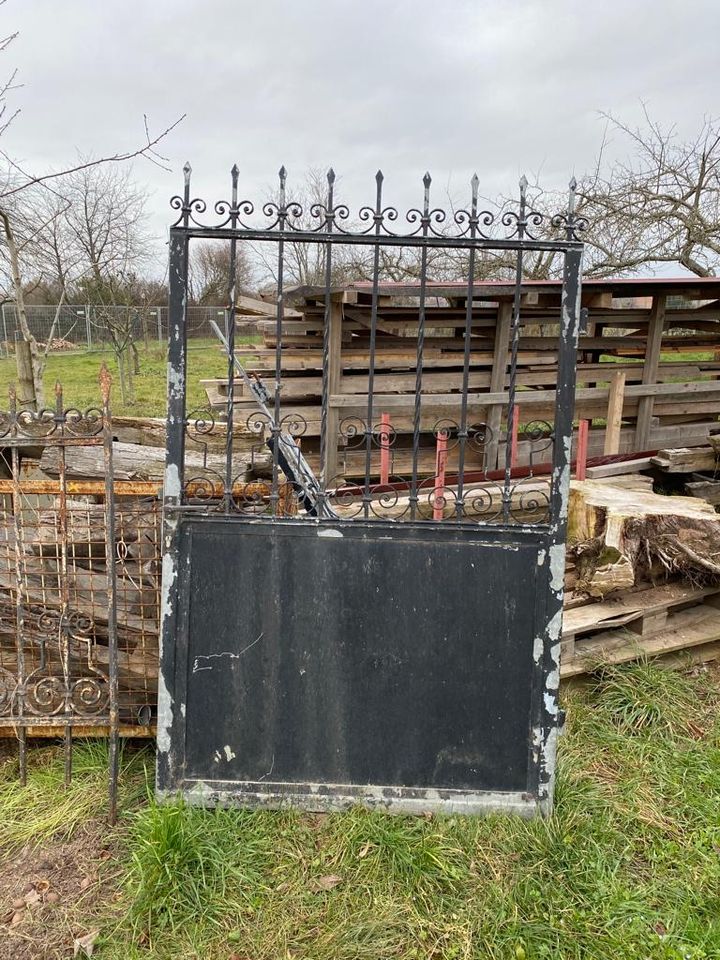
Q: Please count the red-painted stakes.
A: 4